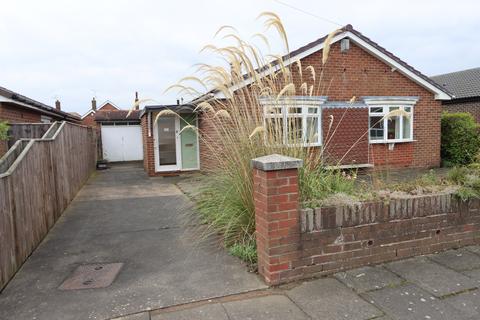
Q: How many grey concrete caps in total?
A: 1